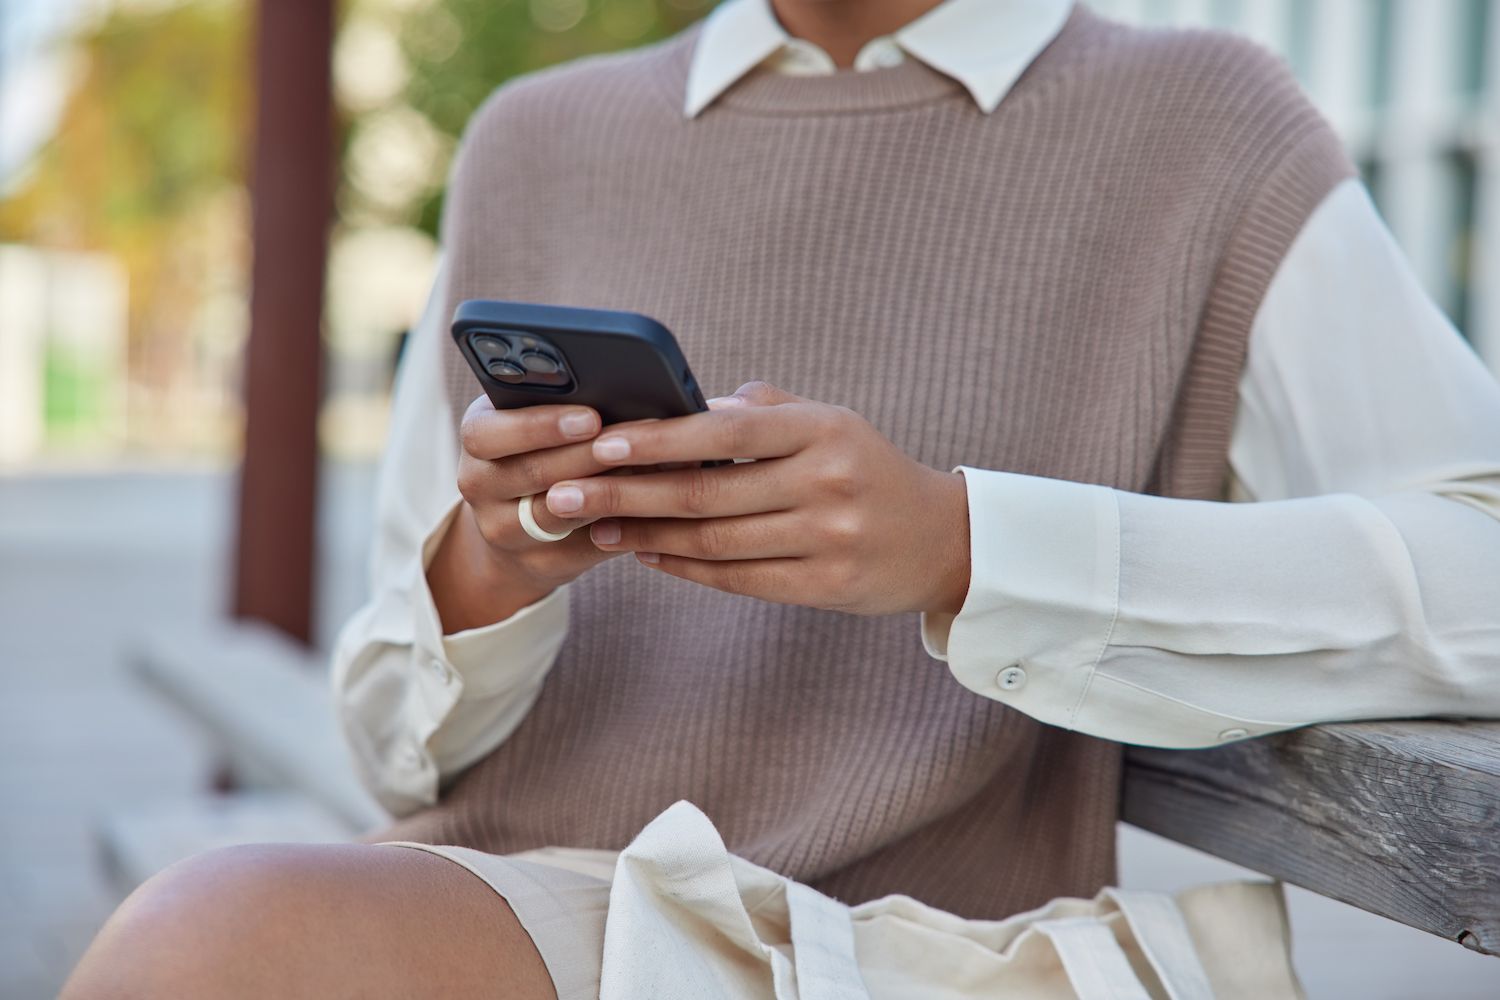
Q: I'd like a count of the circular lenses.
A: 3